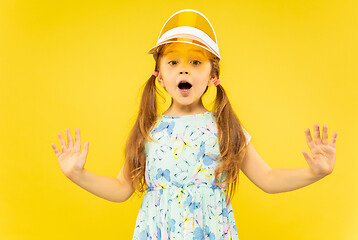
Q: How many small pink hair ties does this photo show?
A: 2